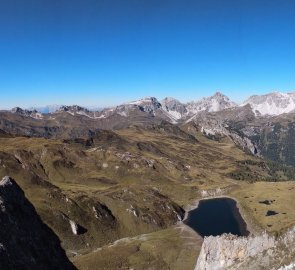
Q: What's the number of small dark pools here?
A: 2